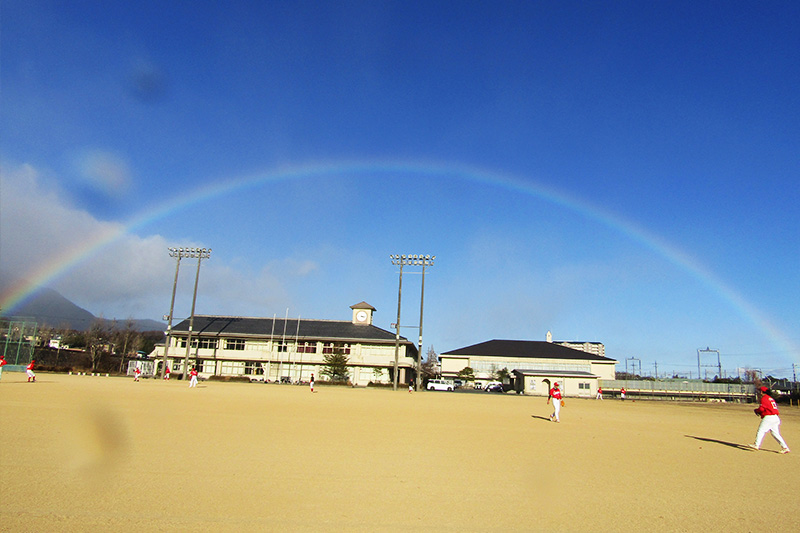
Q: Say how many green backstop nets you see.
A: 1